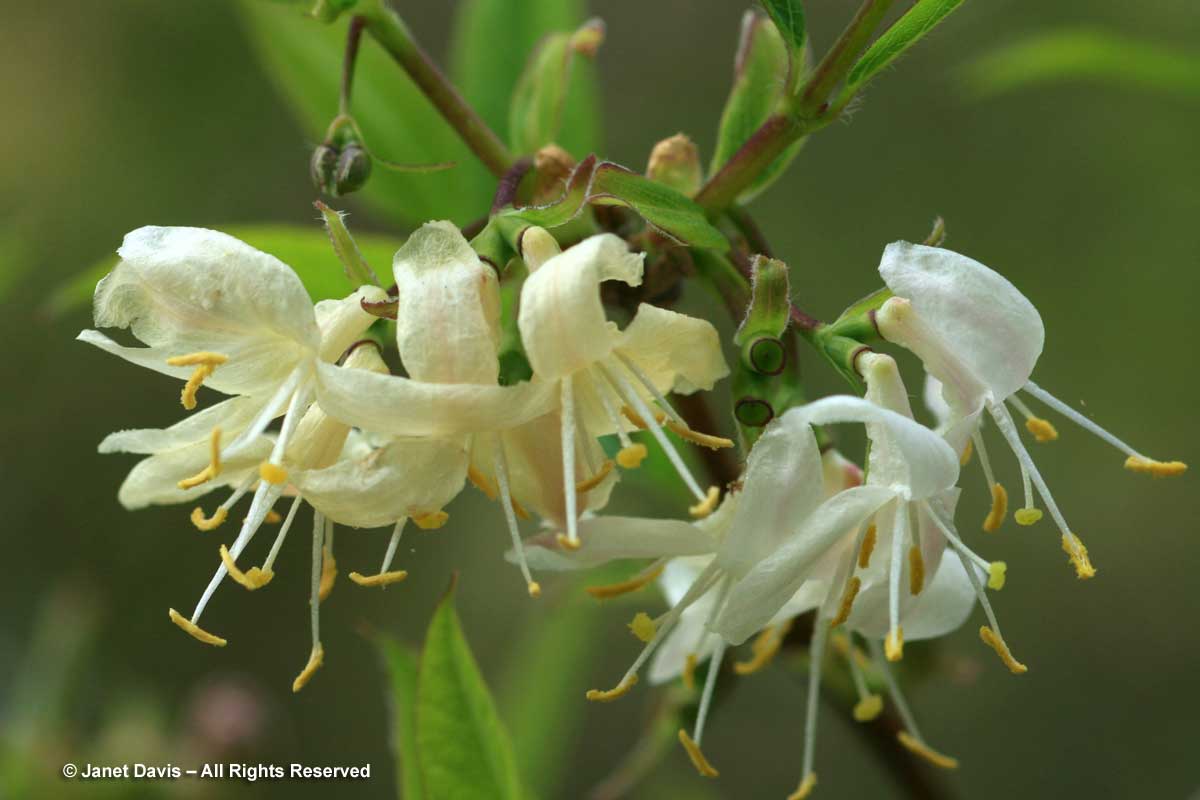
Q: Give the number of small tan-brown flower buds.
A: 2